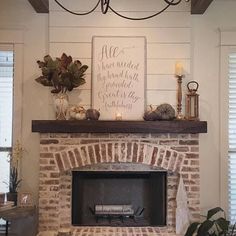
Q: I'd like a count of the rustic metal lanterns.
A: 1